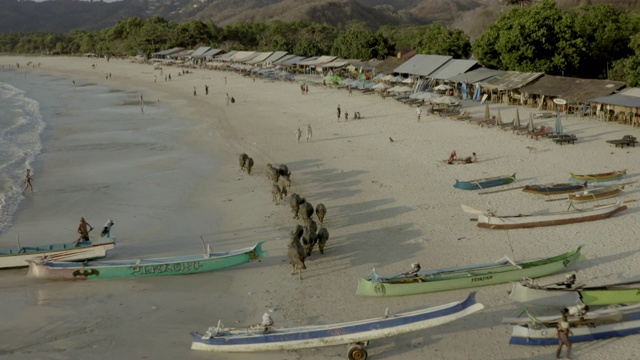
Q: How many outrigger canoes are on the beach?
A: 11